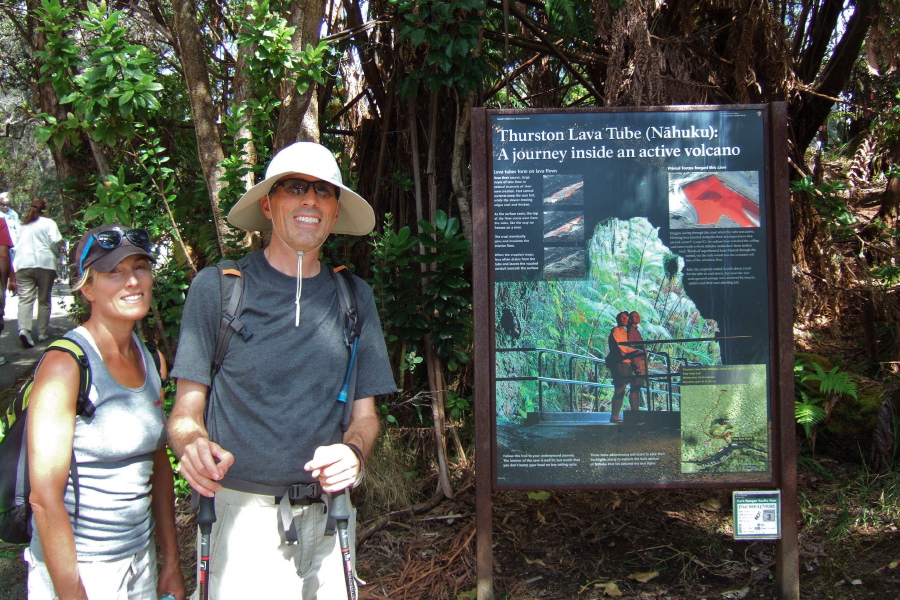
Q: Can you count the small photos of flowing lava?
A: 3